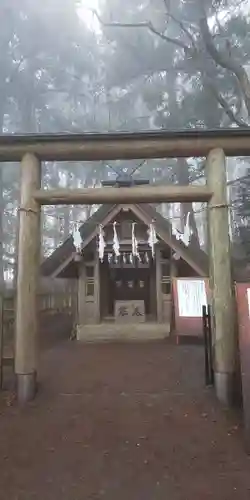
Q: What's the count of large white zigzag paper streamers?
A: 6